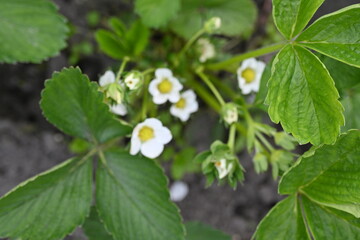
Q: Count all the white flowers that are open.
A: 4